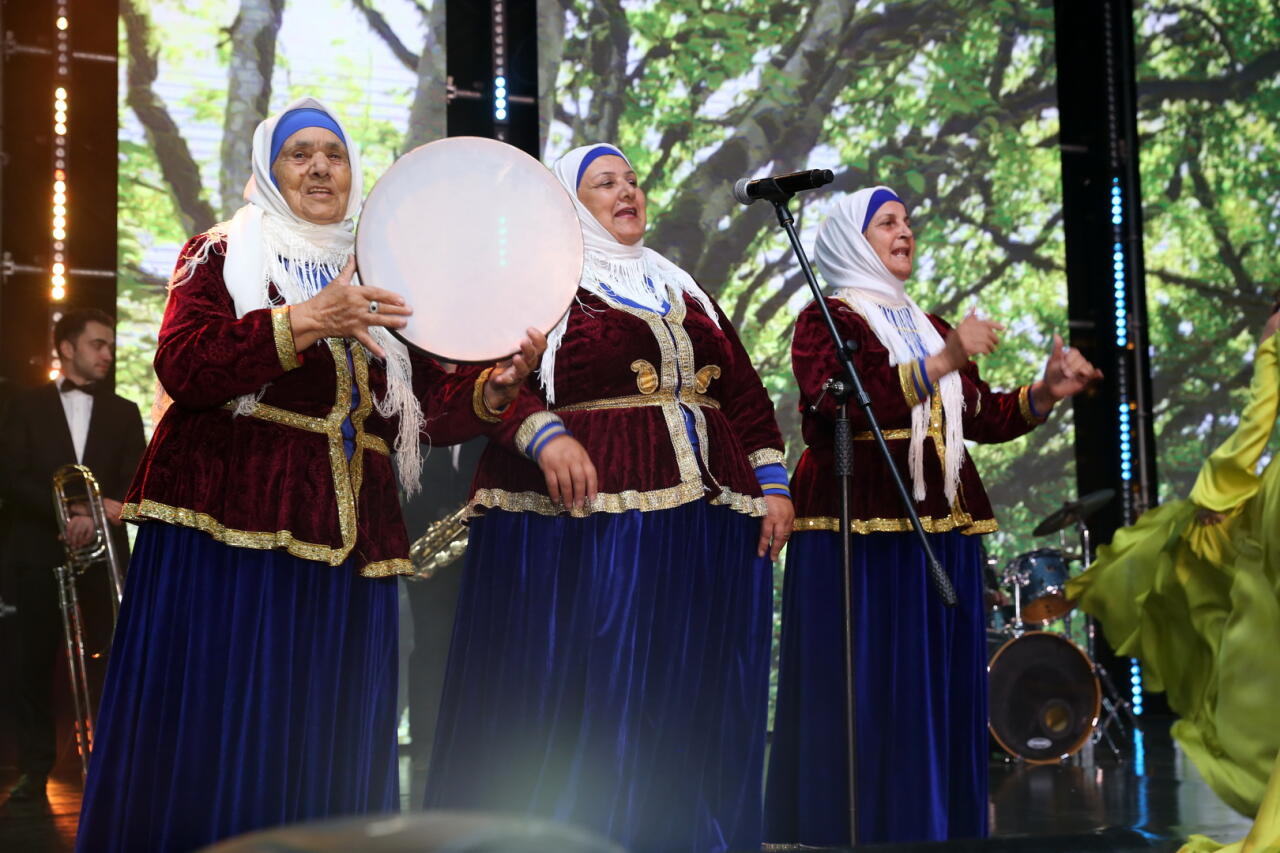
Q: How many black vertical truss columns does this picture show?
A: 3